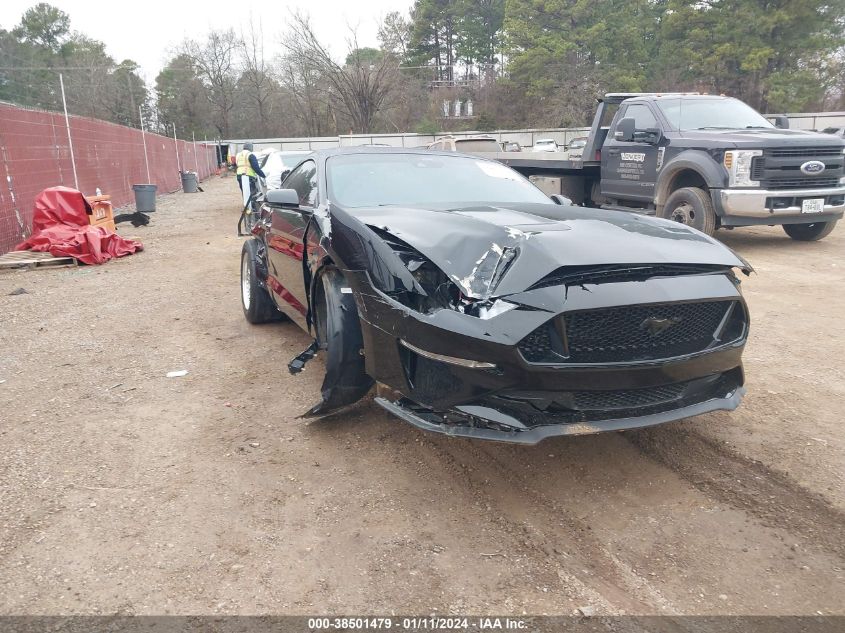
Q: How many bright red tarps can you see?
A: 1